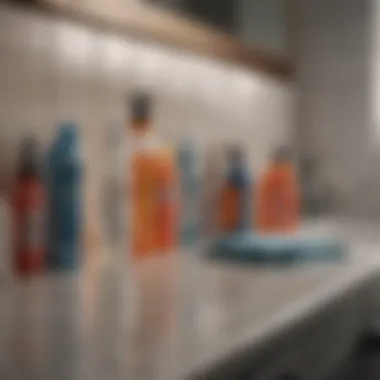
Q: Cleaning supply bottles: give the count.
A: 6